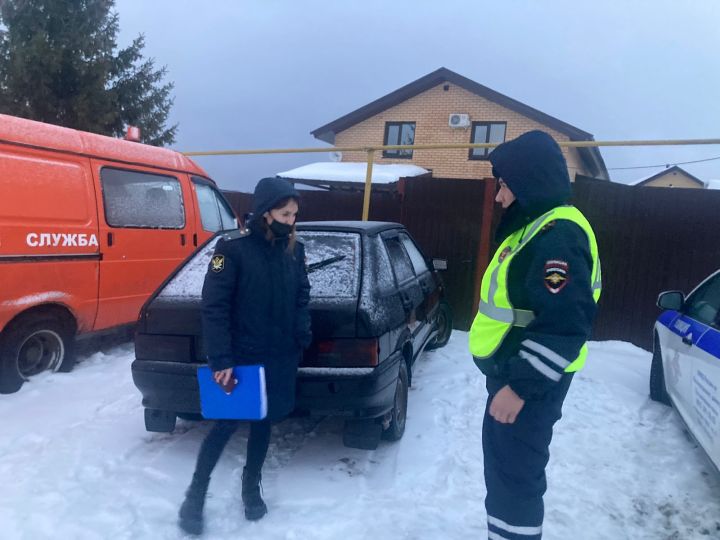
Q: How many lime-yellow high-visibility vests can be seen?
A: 1